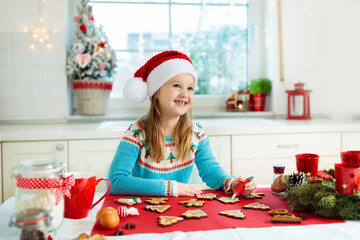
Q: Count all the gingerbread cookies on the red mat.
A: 10